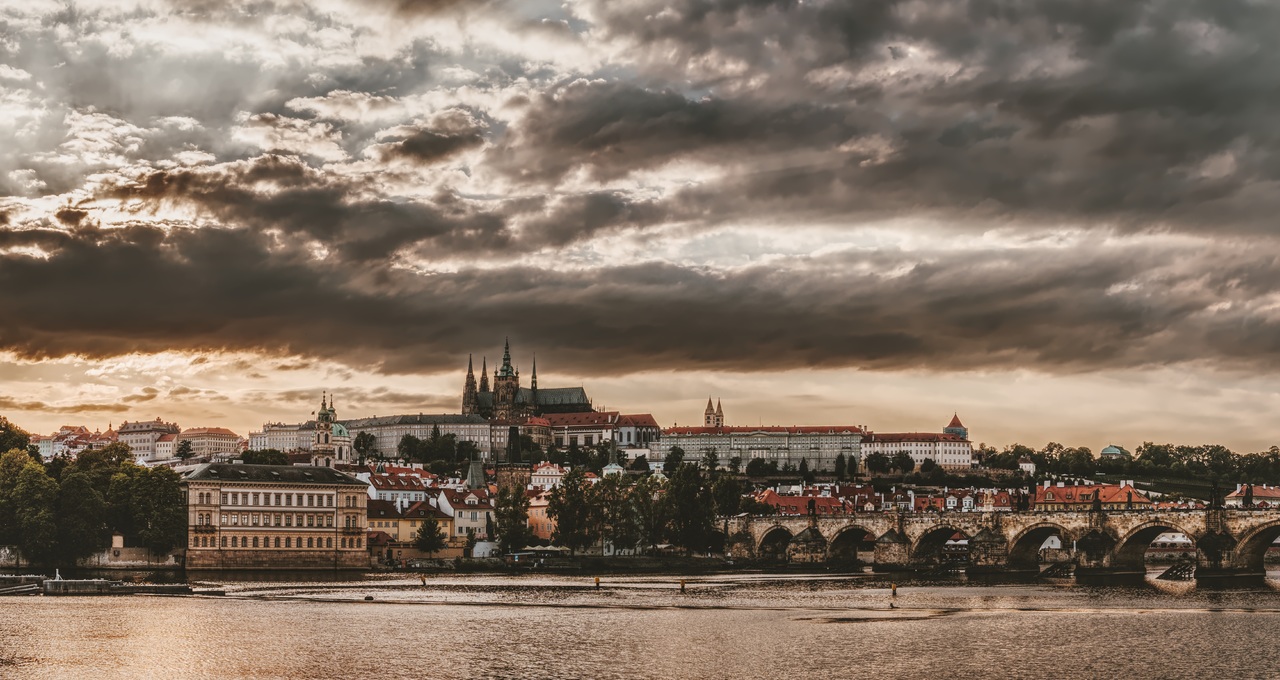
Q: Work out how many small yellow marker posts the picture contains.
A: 4